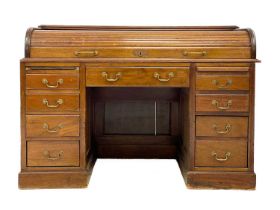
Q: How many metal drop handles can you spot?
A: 10